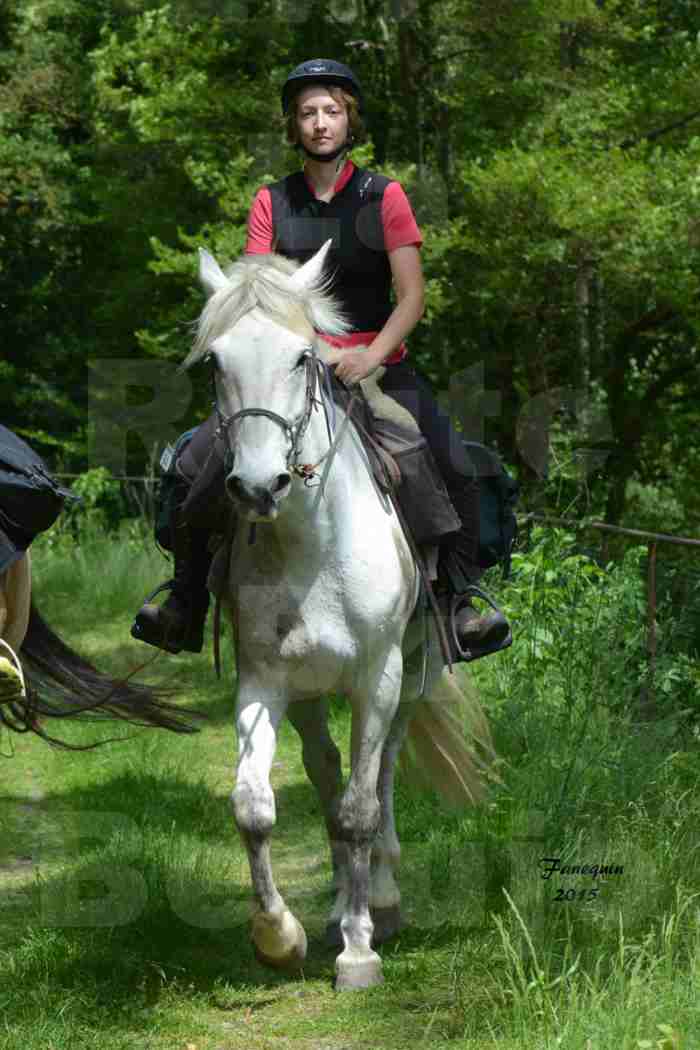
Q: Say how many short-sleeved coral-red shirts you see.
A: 1